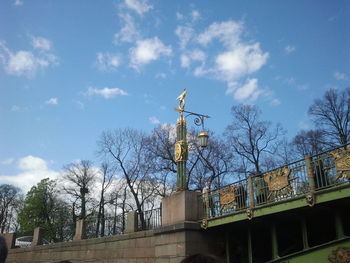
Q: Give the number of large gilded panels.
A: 3